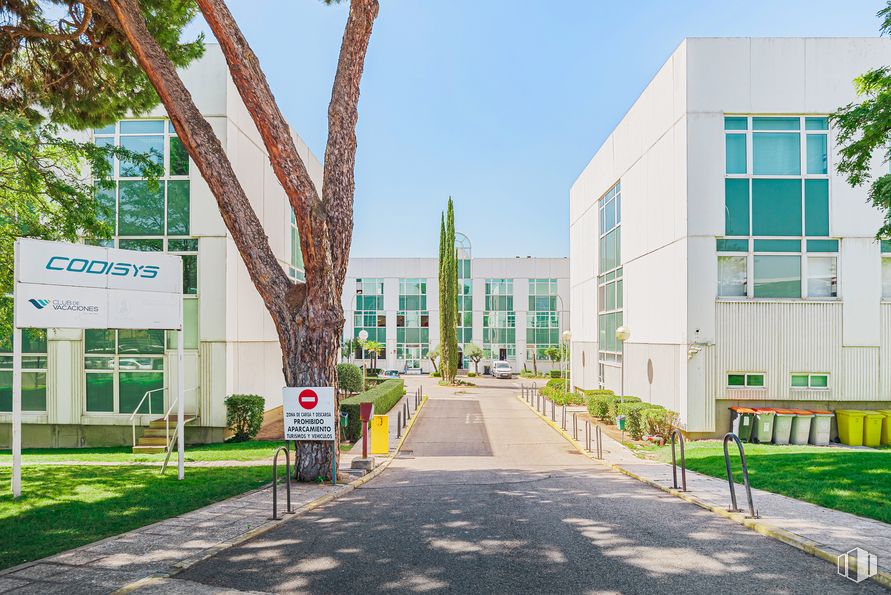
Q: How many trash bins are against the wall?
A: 8